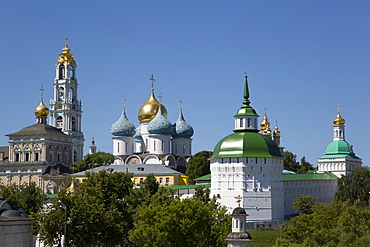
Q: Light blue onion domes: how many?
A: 4